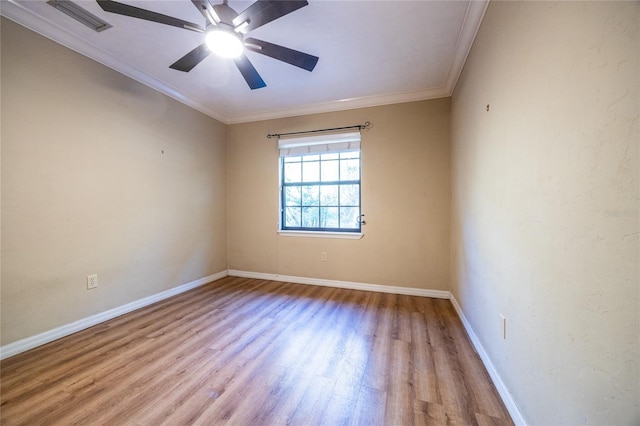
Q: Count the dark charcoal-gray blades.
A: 6